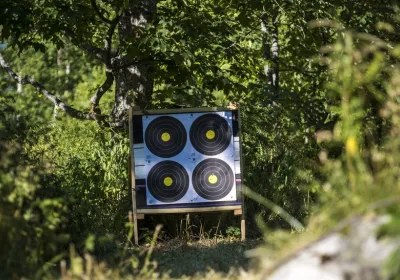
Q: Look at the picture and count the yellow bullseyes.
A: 4